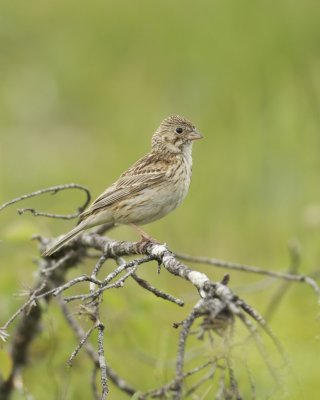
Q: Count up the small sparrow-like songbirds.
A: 1